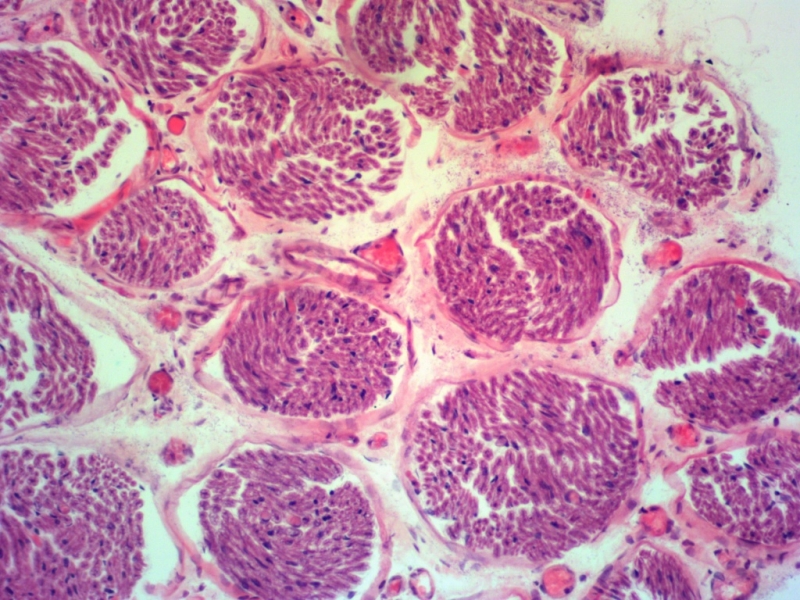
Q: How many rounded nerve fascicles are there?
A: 15